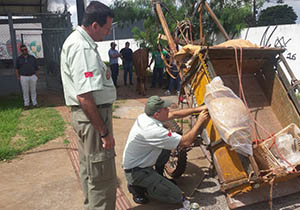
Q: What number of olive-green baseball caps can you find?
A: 1